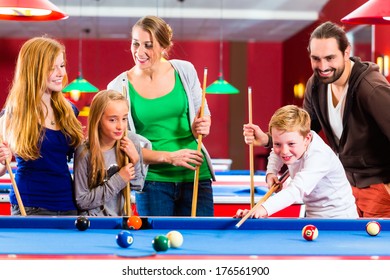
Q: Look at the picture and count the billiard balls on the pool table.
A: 7